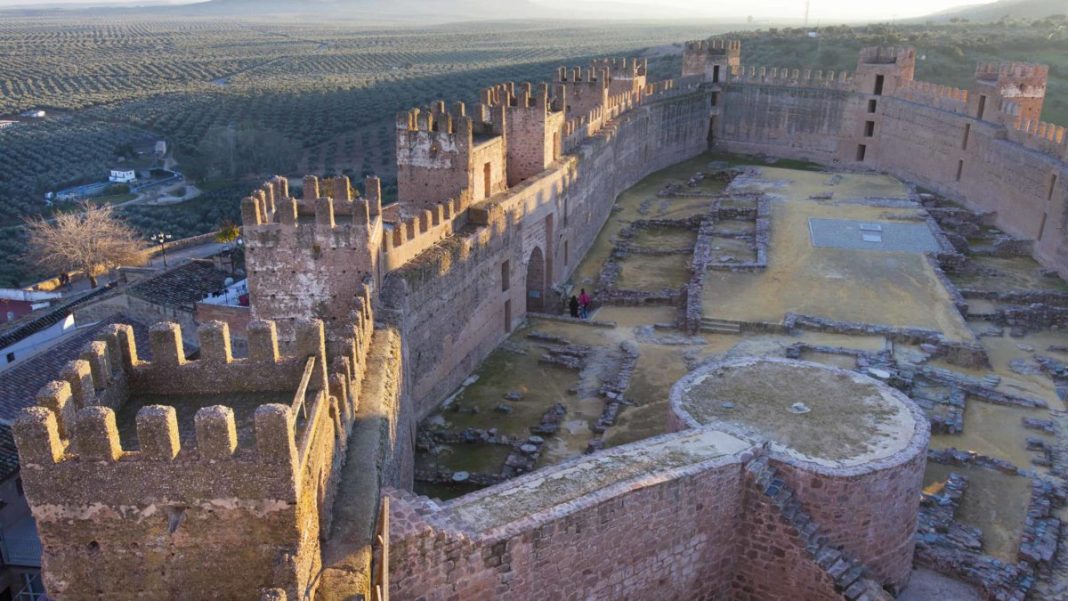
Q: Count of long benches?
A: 0